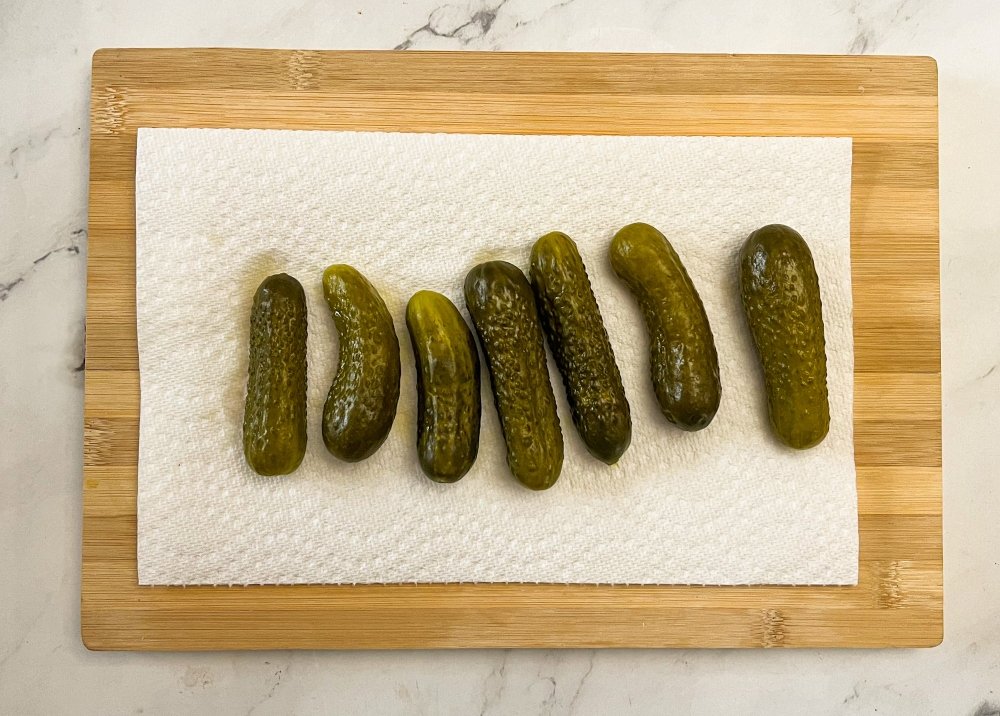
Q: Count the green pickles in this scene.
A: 7